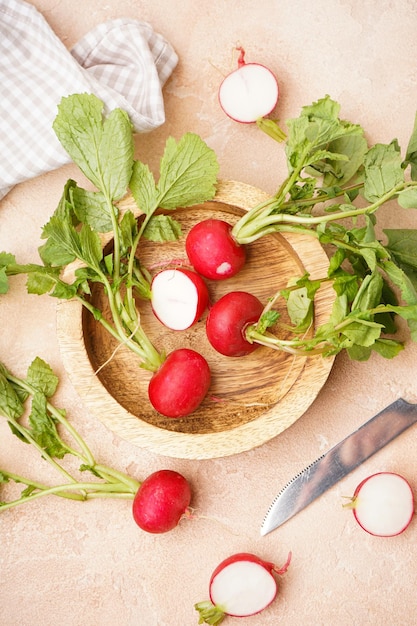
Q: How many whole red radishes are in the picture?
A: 4